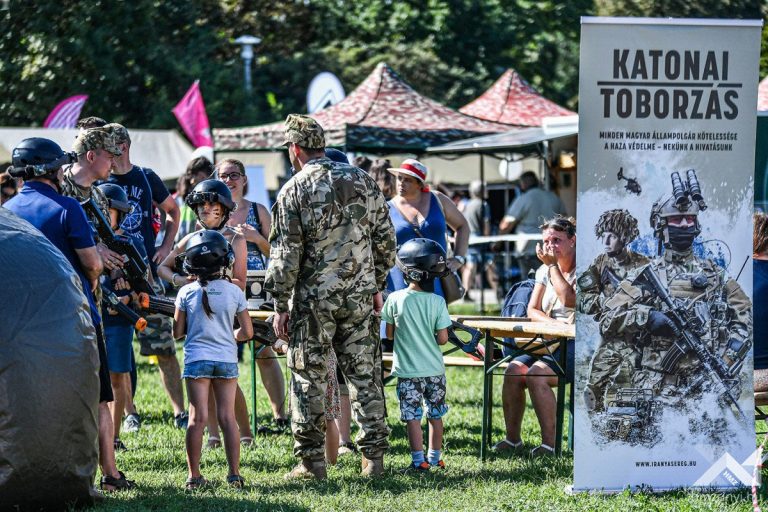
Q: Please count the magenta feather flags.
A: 2